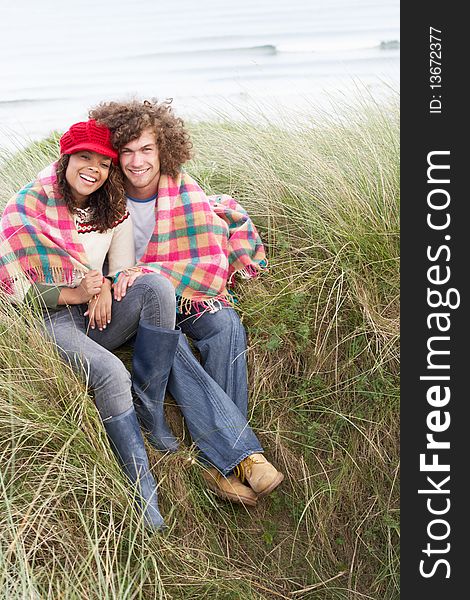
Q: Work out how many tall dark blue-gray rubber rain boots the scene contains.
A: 2